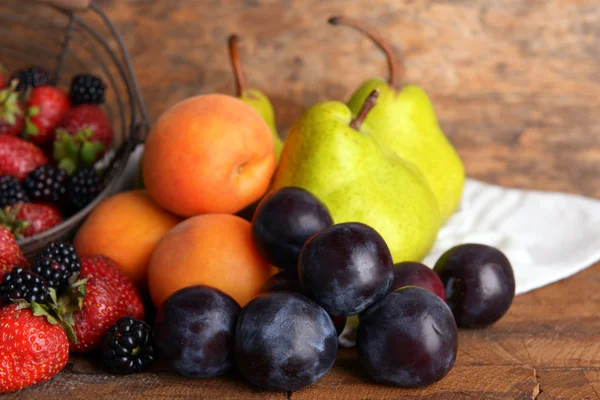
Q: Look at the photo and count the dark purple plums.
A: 8